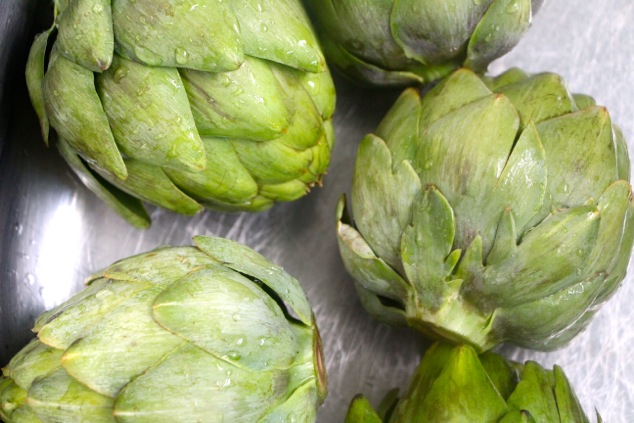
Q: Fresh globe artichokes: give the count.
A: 5